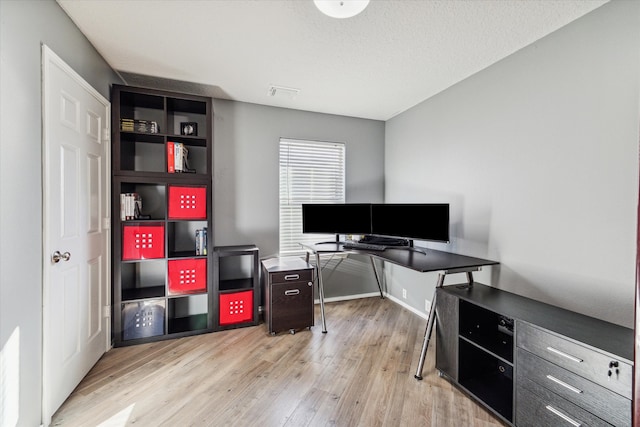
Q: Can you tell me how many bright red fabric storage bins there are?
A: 4